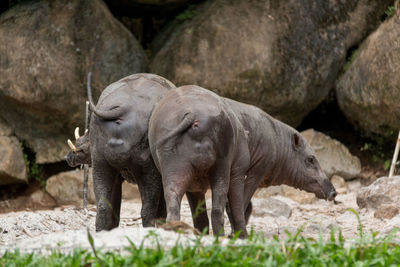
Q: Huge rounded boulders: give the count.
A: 3